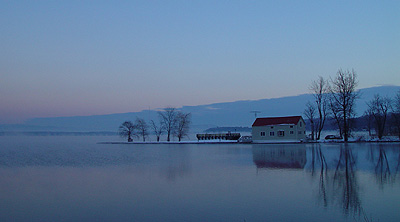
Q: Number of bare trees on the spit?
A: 5